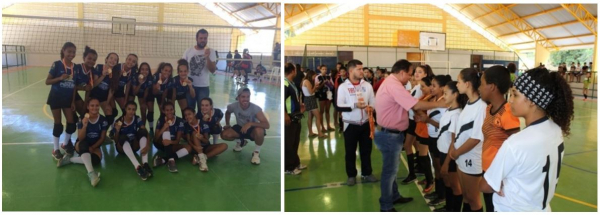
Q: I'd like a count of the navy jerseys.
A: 12